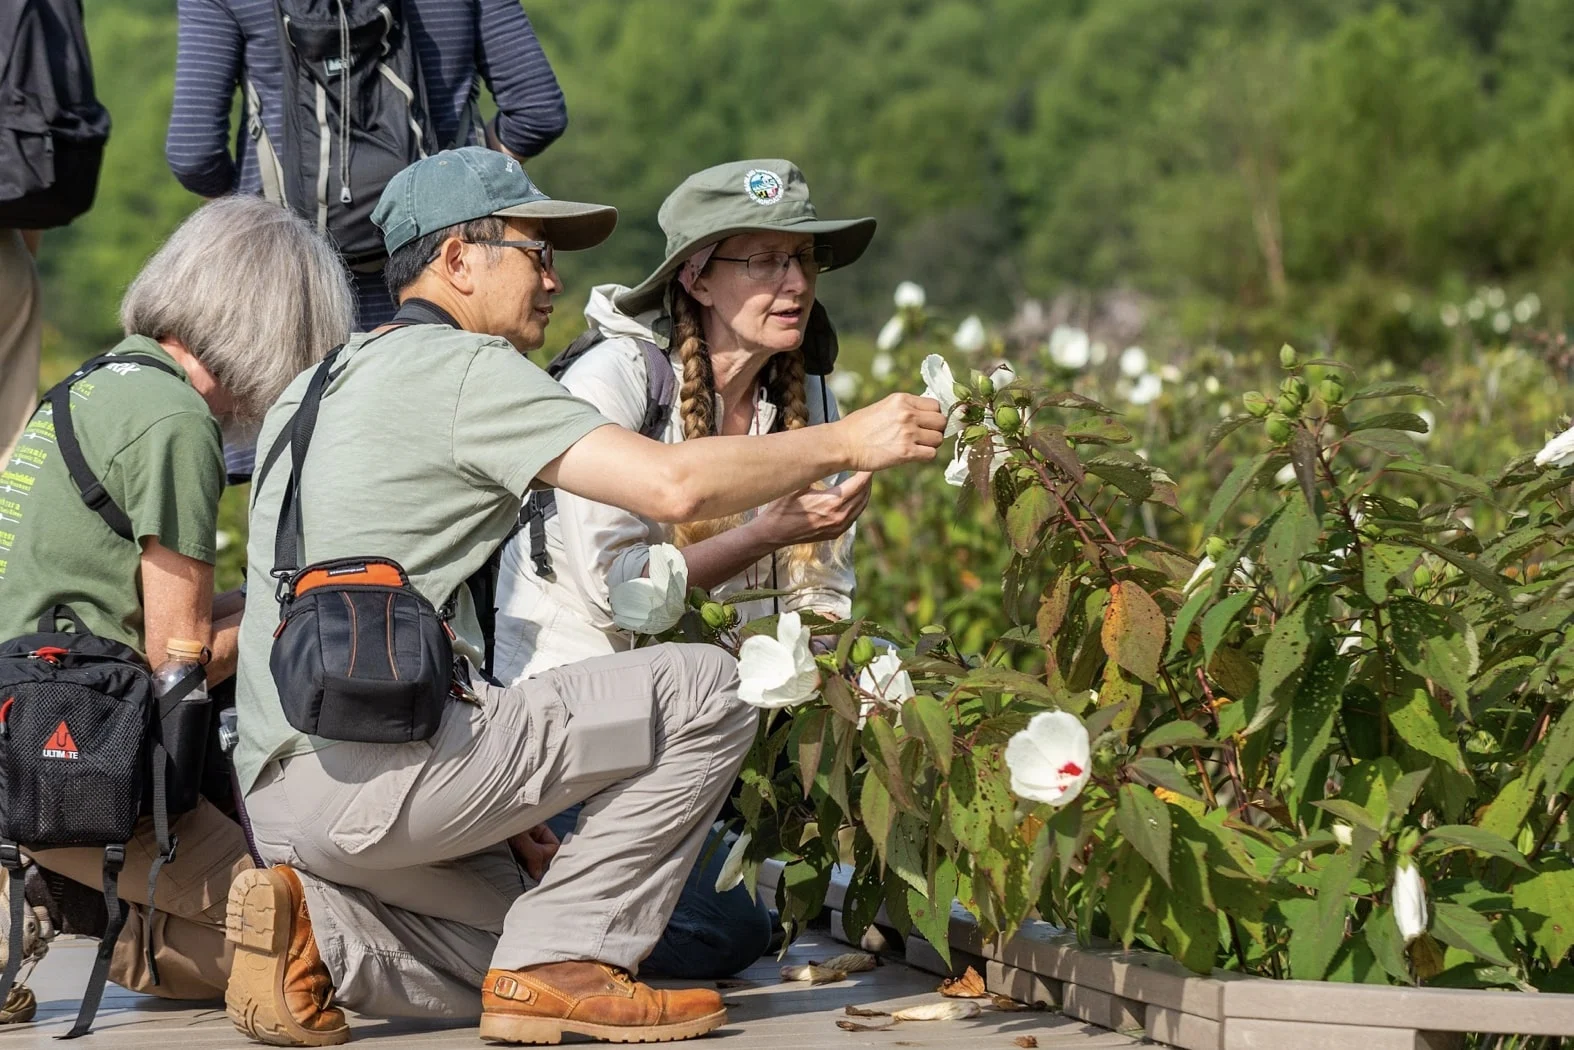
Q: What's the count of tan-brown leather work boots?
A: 2